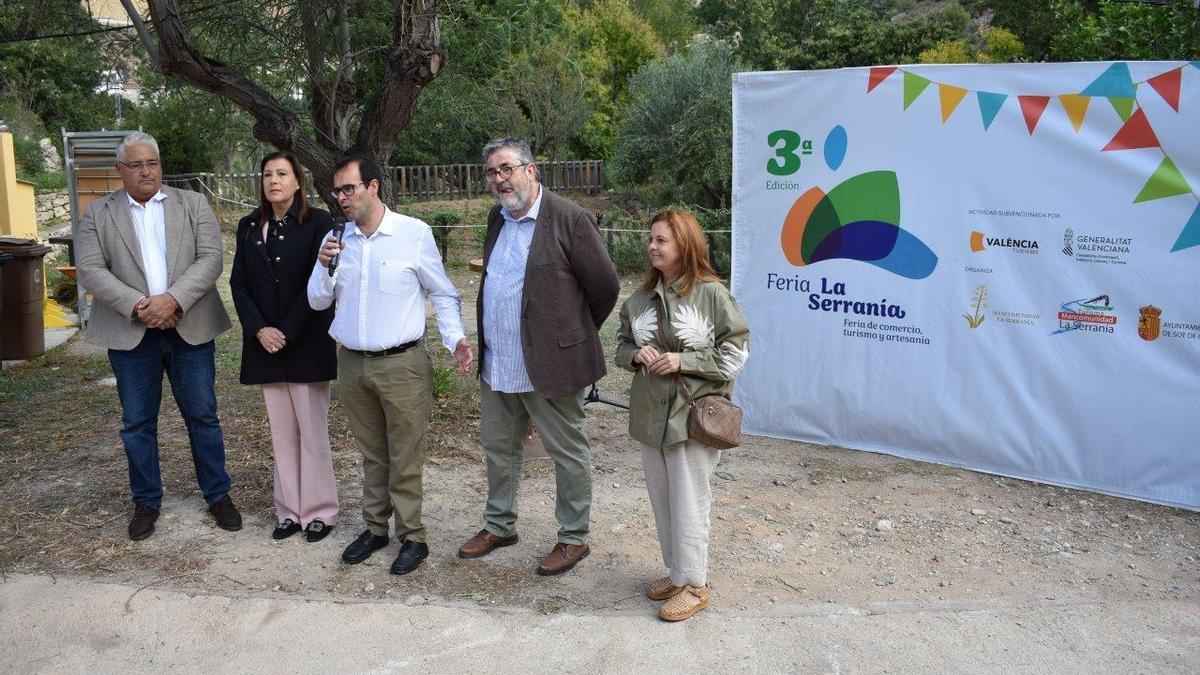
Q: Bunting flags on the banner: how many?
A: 13